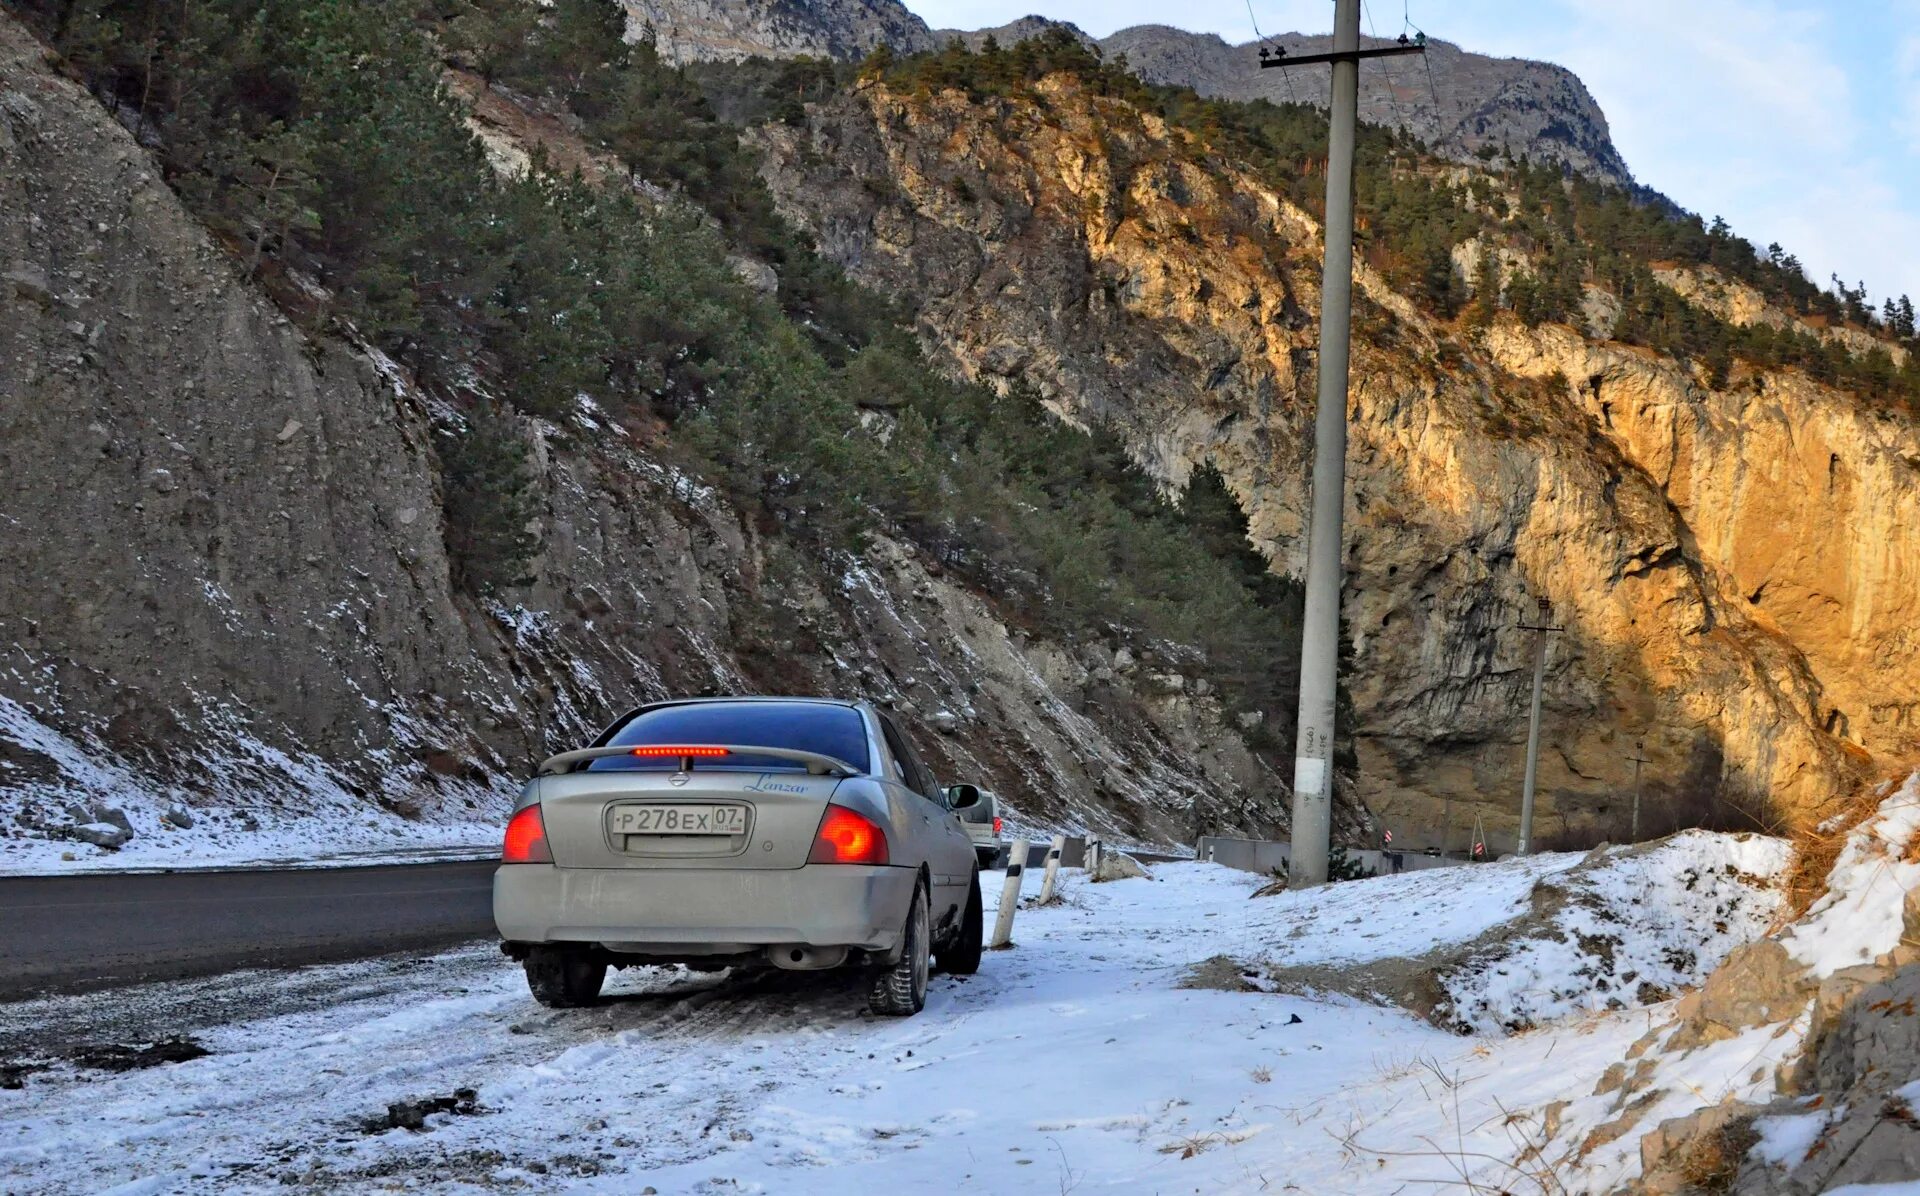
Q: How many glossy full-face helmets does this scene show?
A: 0